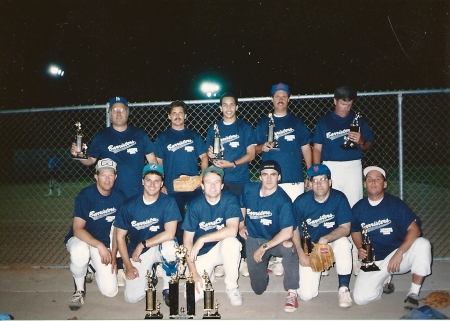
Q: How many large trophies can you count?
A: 1